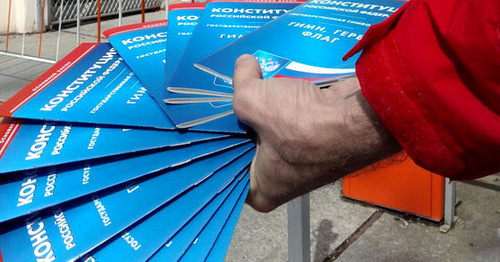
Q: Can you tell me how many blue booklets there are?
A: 12